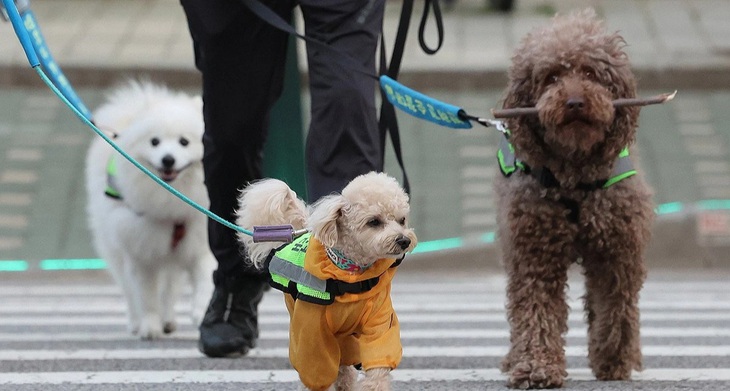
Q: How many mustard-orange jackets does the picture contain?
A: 1